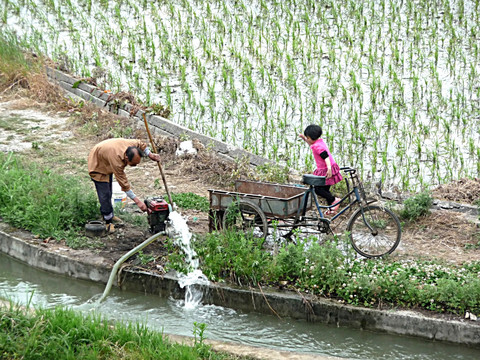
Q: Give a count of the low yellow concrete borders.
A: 1